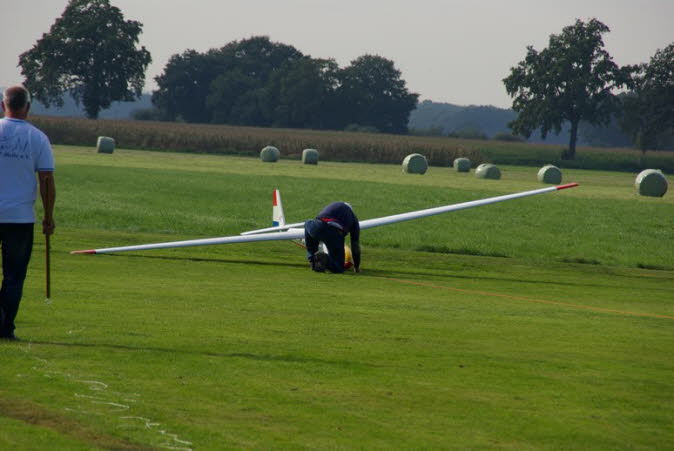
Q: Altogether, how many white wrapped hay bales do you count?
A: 8